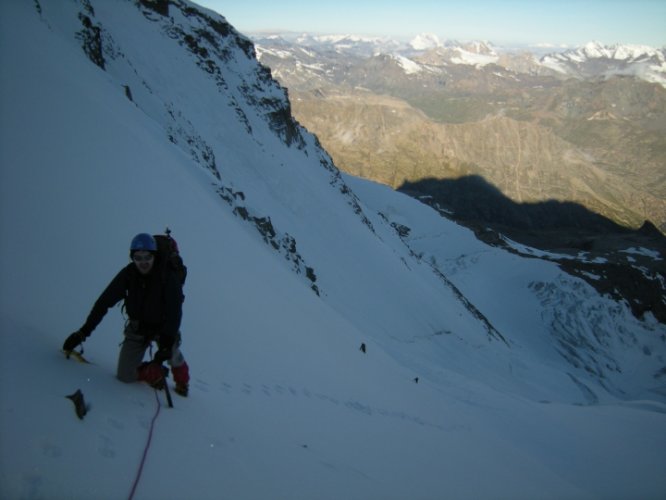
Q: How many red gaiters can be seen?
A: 2